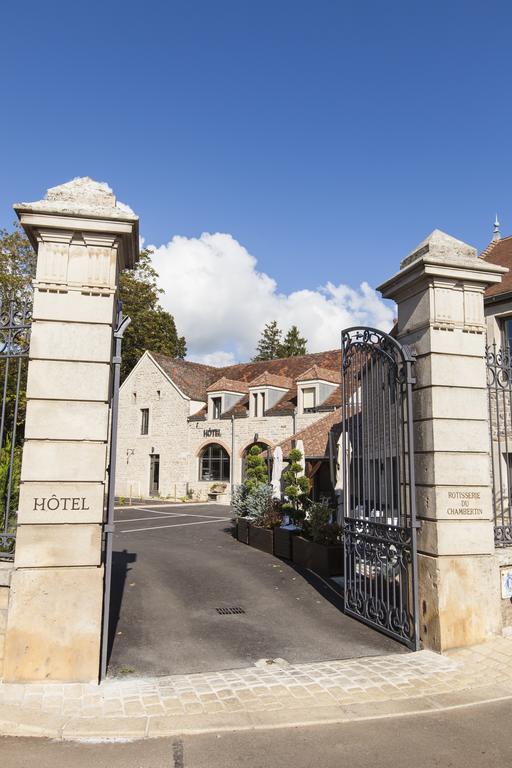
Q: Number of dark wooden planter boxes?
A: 4